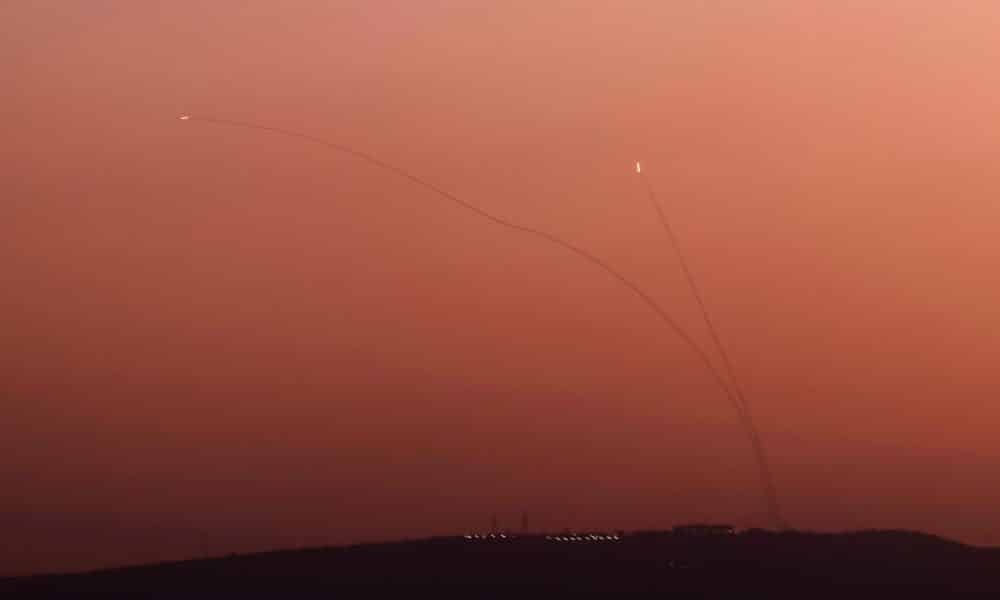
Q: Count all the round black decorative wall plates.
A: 0